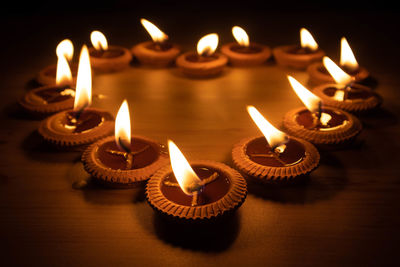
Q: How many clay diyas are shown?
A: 14